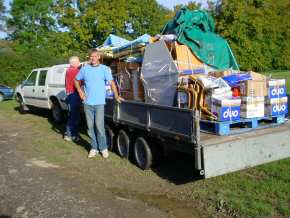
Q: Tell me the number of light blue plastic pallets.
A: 1